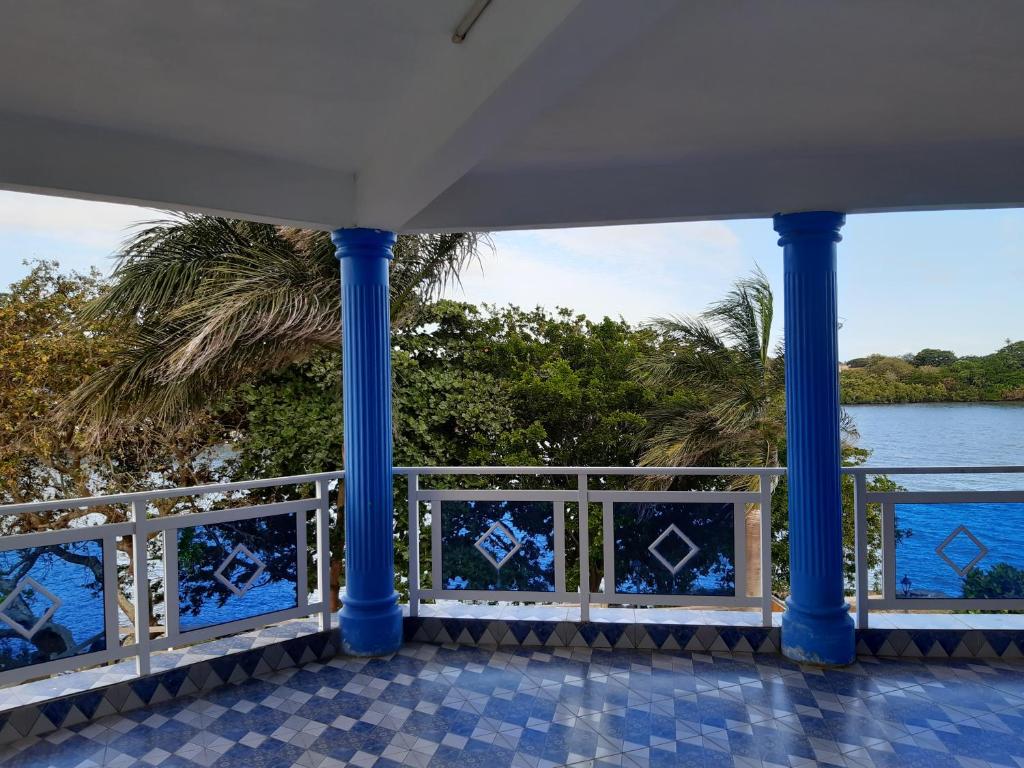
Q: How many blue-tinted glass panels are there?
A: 5